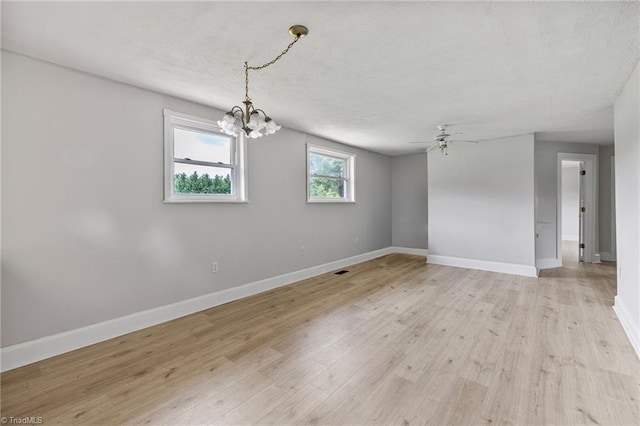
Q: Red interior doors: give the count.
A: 0